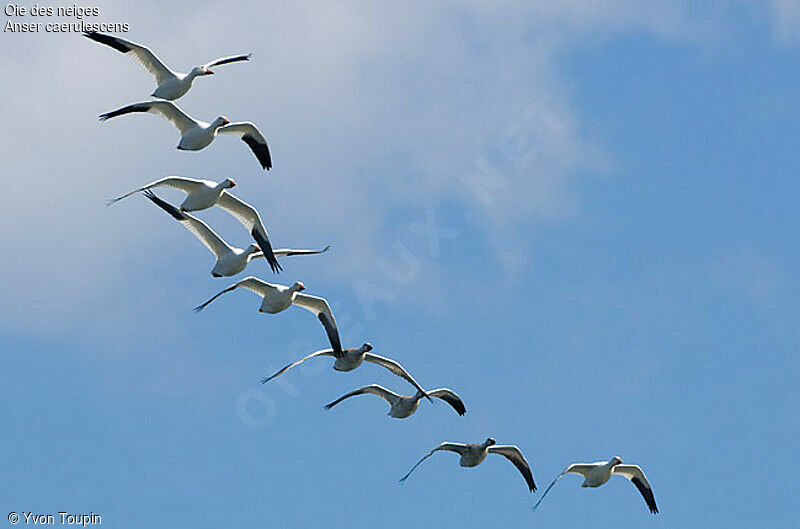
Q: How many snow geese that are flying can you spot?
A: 9